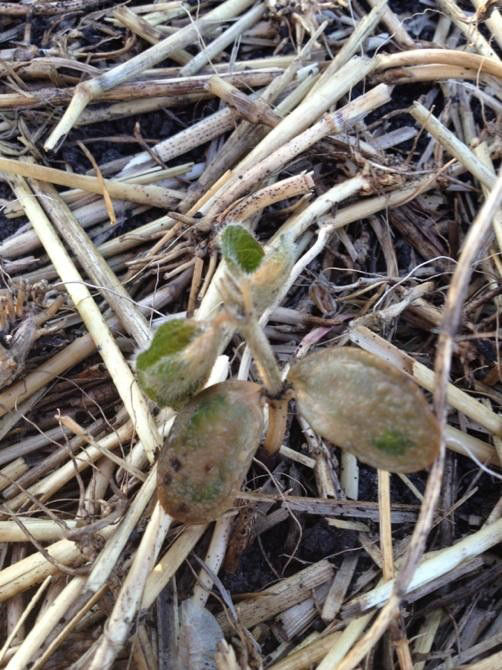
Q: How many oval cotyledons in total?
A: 2